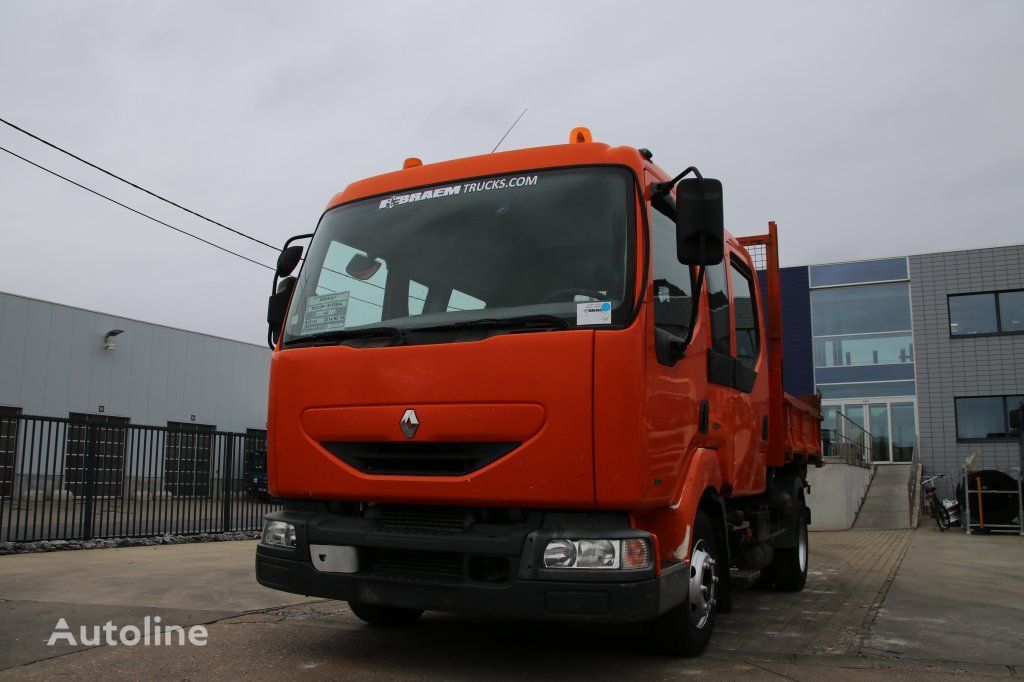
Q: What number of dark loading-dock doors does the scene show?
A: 4